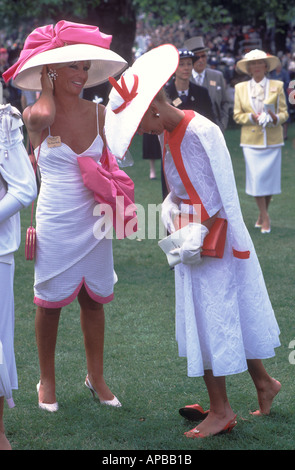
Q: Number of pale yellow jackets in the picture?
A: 1